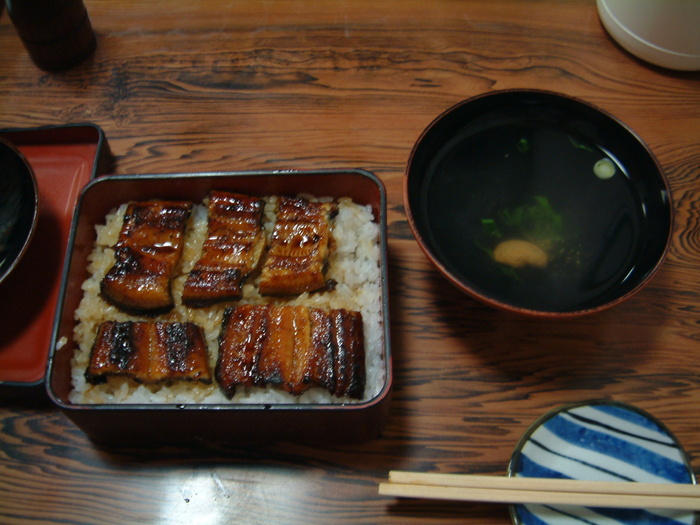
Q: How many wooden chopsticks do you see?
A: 2